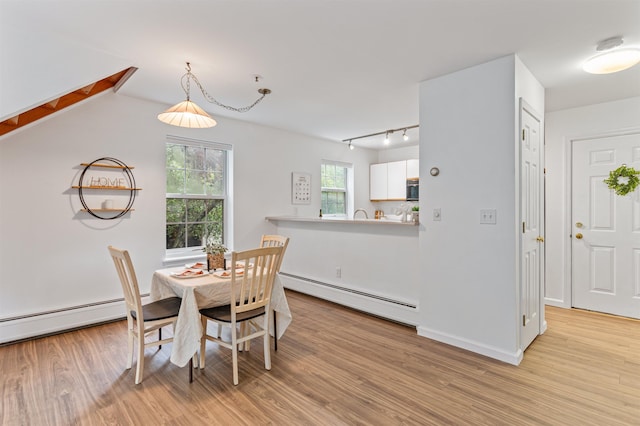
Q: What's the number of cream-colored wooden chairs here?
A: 3